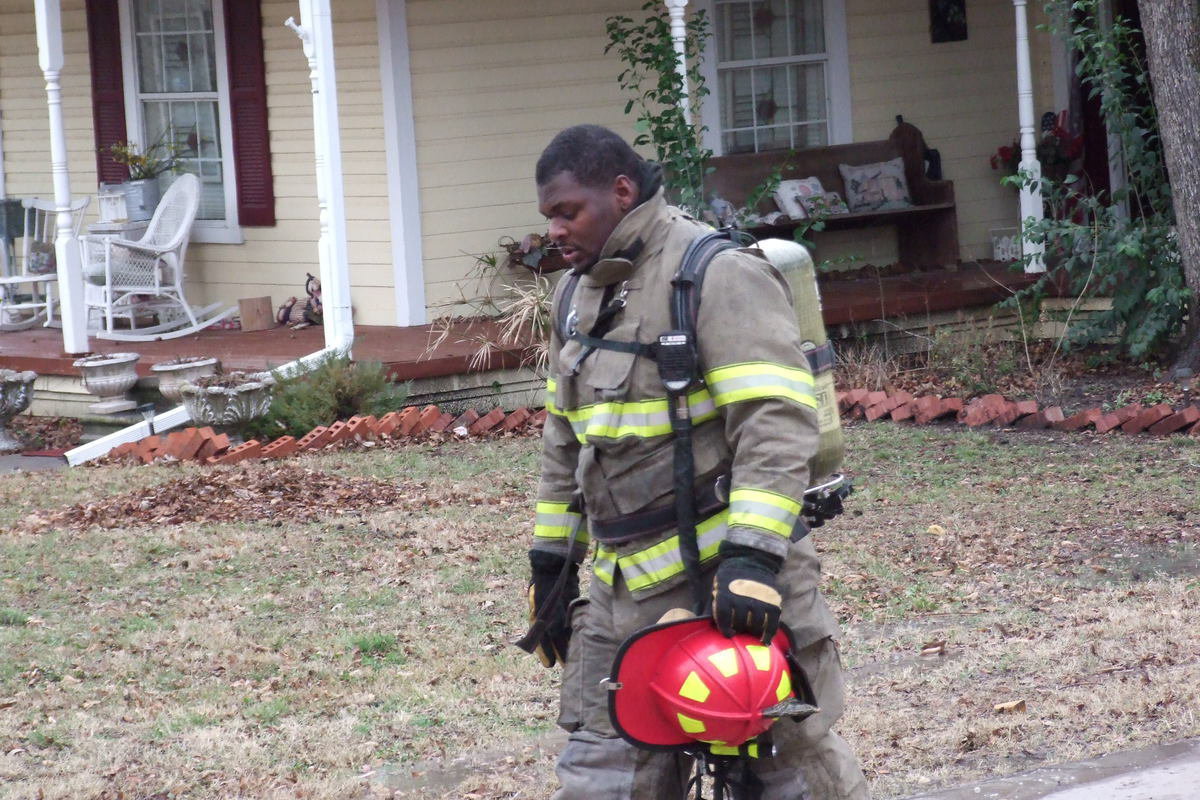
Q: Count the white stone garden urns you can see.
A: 4